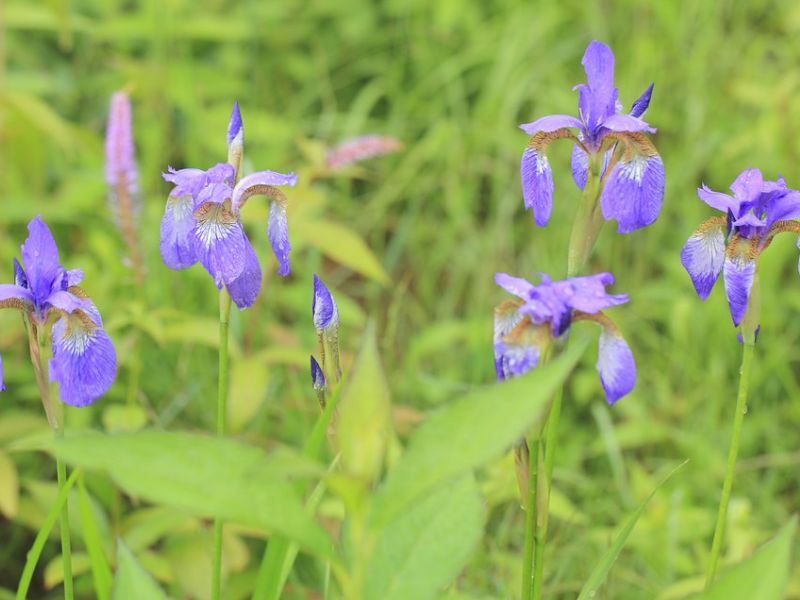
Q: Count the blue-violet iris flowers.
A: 5